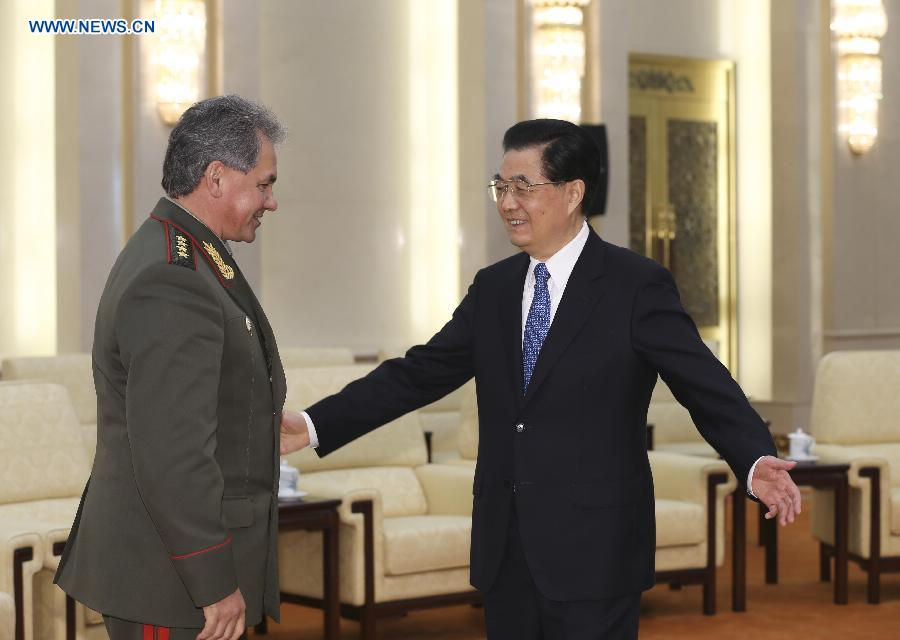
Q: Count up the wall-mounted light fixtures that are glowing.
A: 3